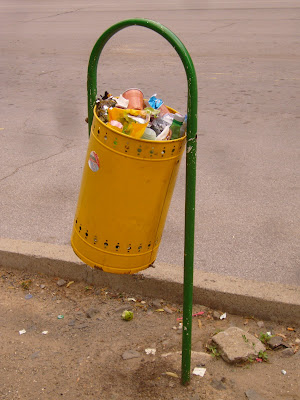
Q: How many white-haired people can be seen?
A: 0